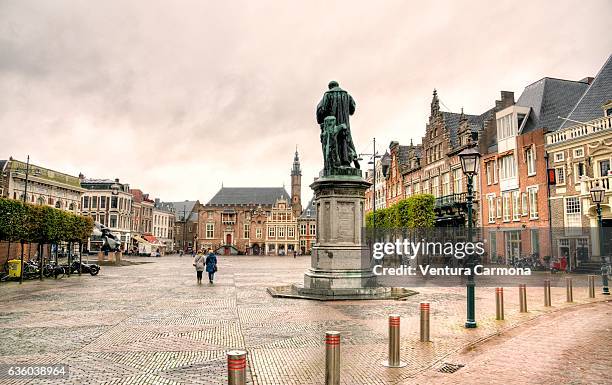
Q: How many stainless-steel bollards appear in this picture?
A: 9